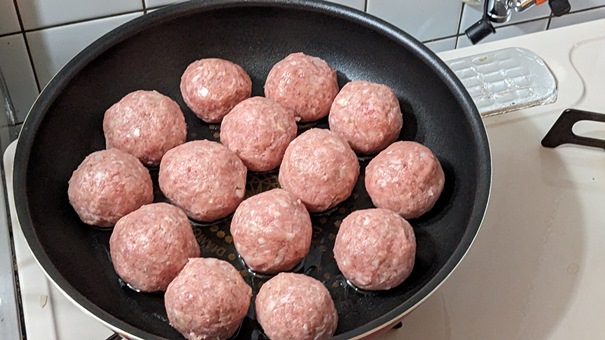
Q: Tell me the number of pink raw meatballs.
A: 14